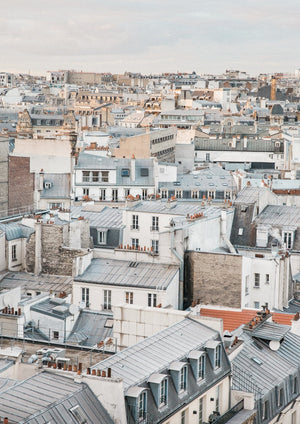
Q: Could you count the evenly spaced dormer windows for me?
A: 5